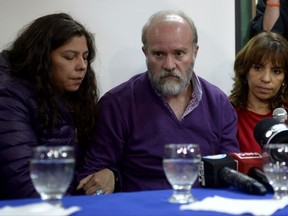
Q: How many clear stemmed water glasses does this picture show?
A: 3